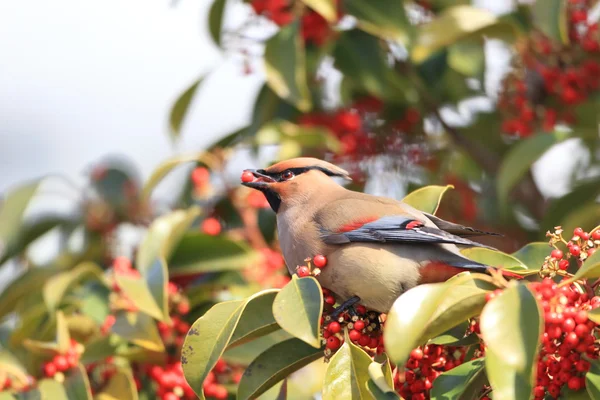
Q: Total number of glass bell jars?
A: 0